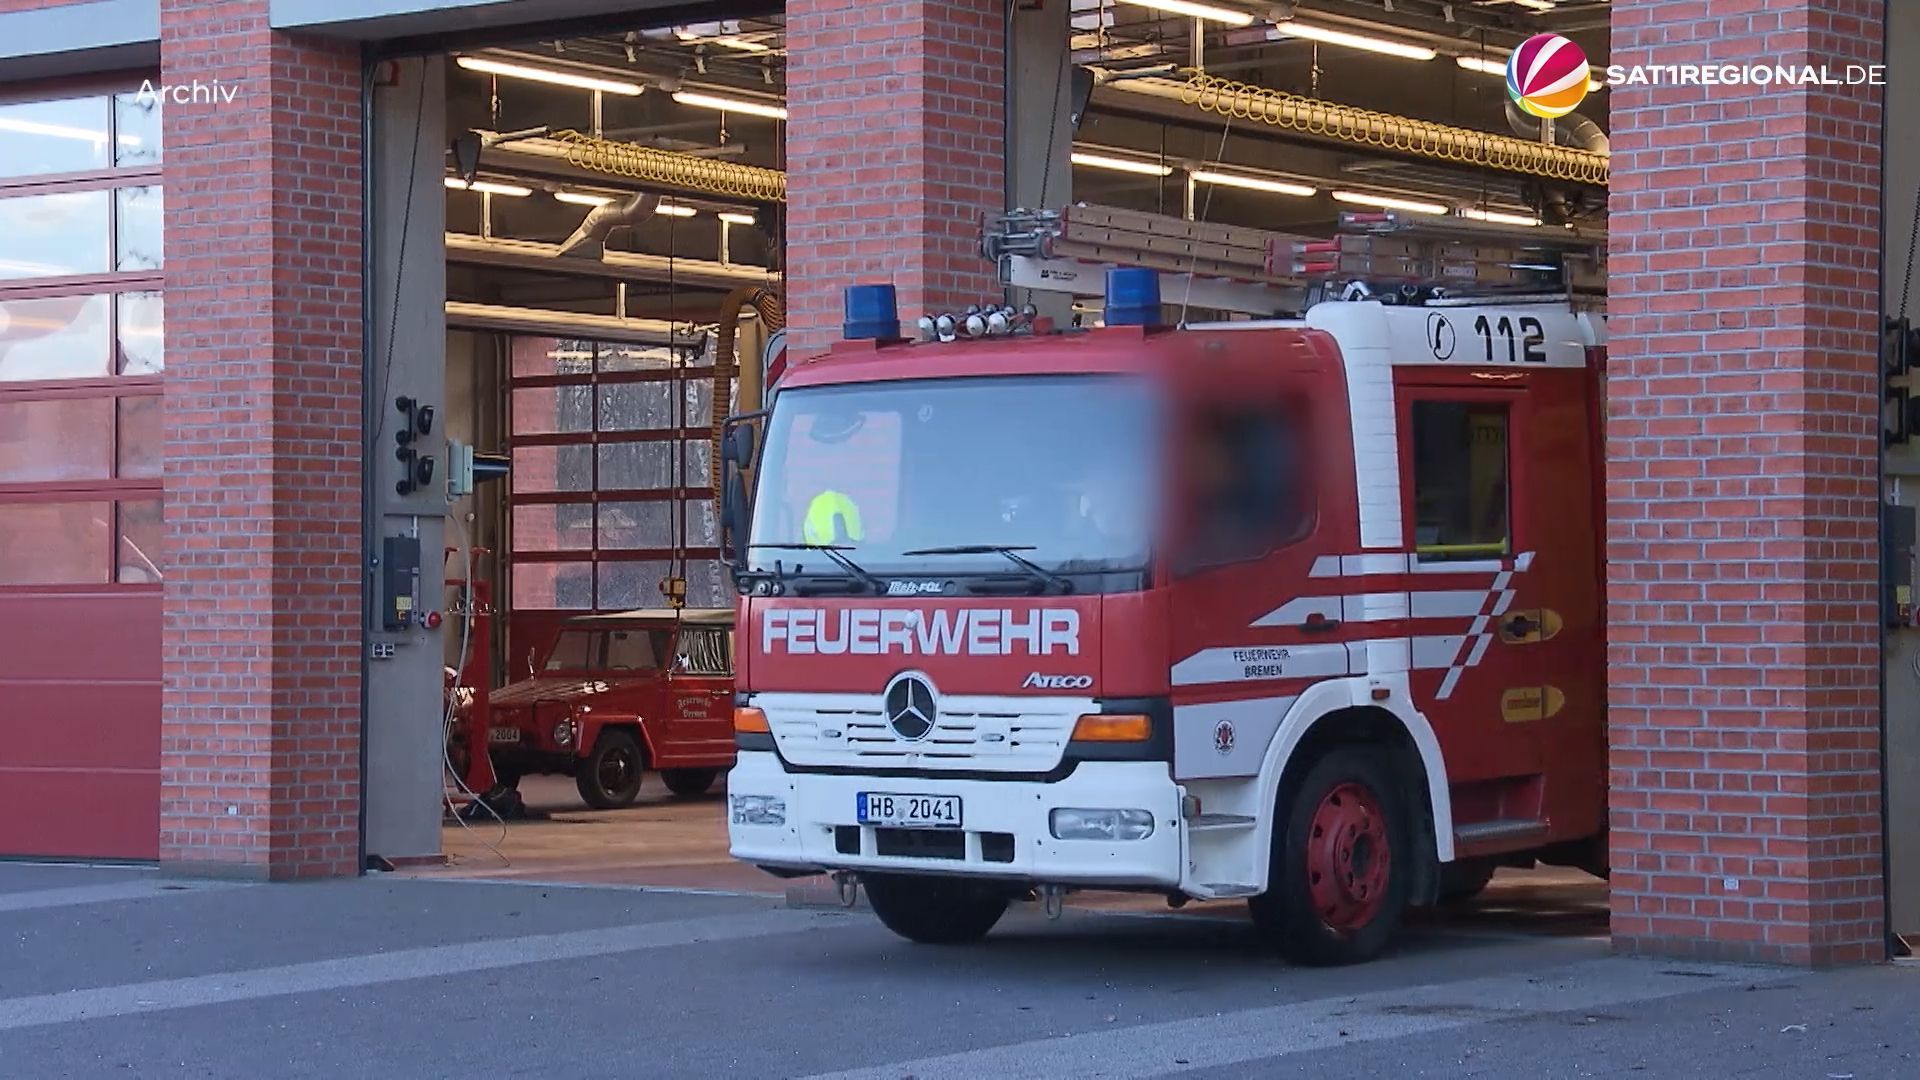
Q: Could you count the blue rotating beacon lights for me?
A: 2